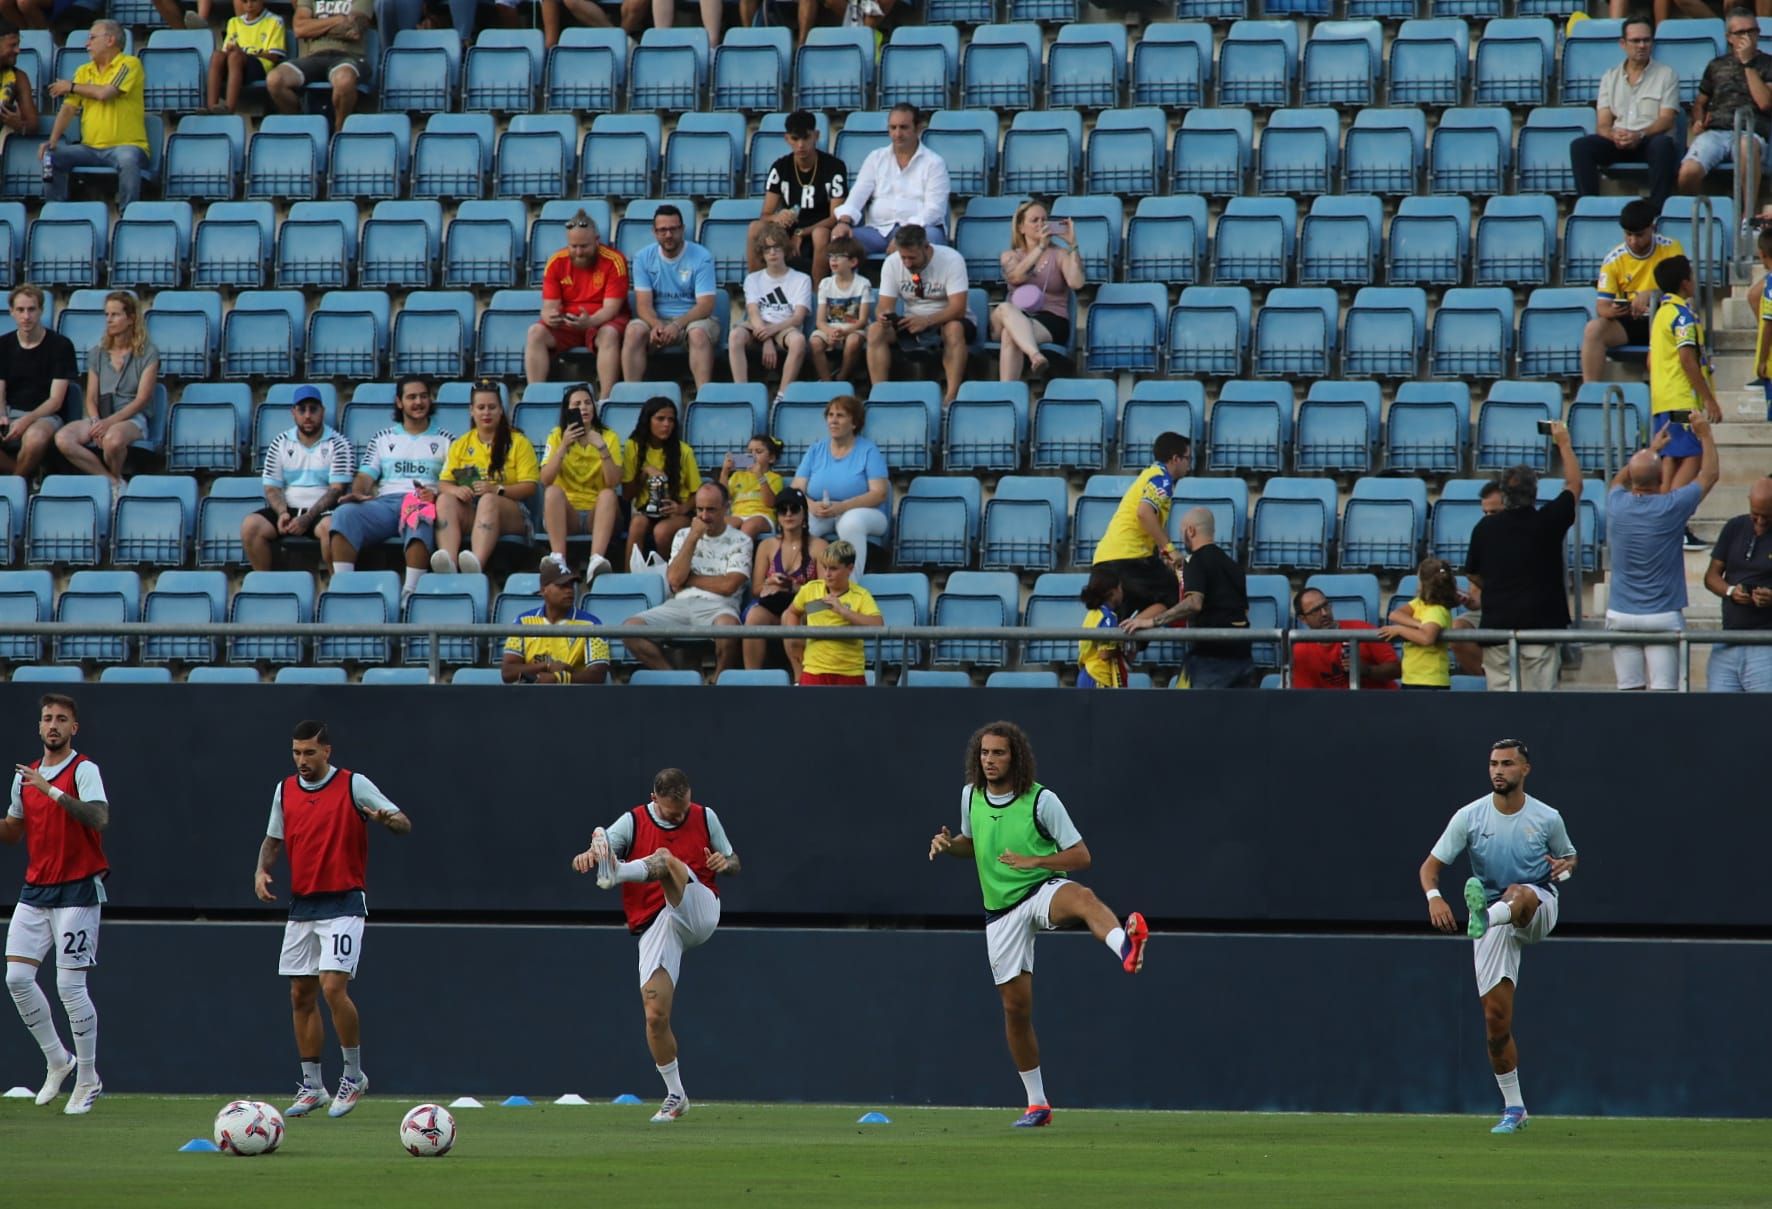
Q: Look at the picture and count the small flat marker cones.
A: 7